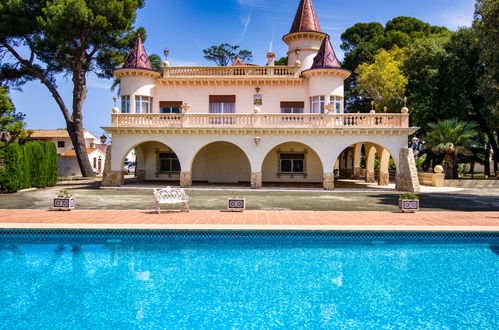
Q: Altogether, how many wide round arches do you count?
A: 4